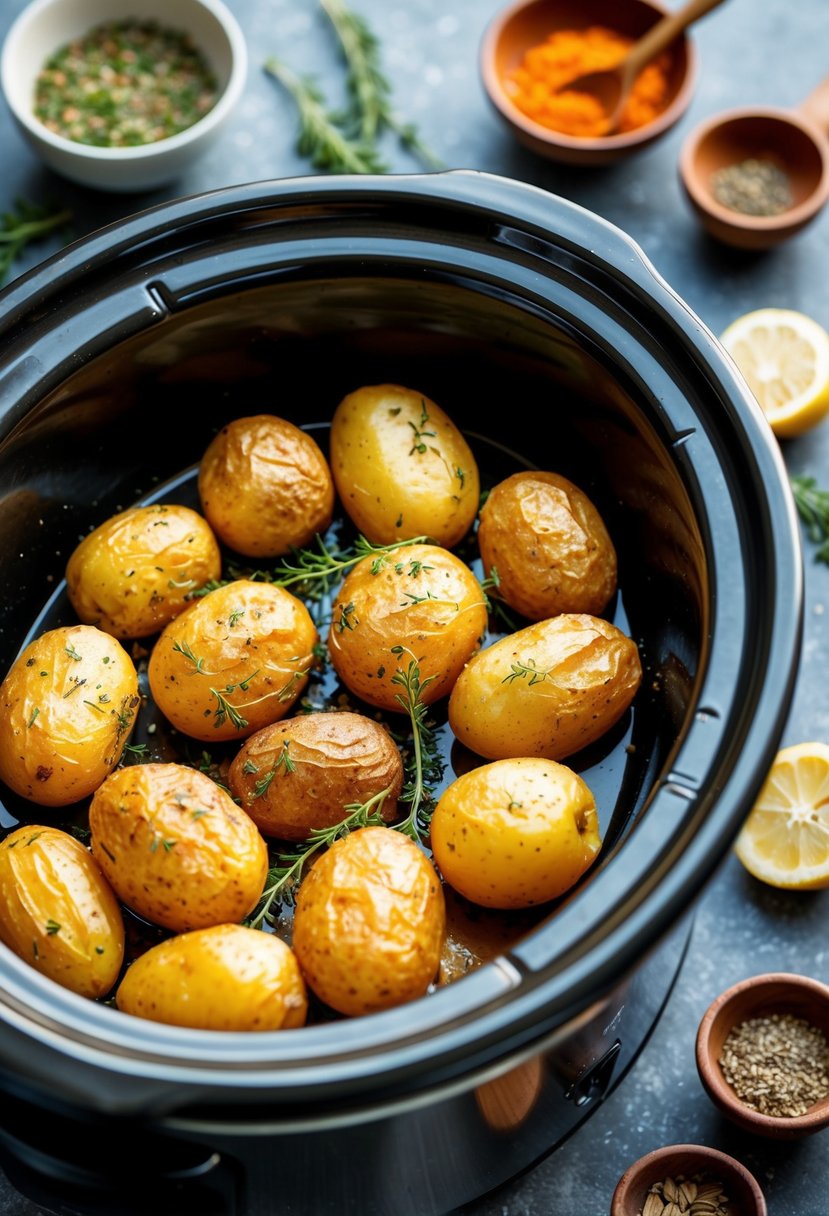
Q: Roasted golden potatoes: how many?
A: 14